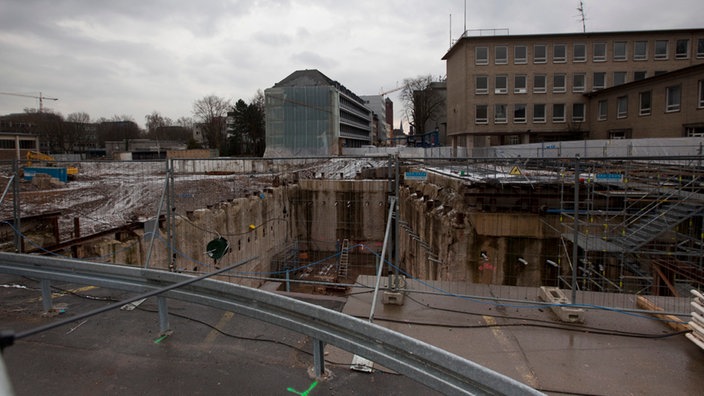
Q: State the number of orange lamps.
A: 0